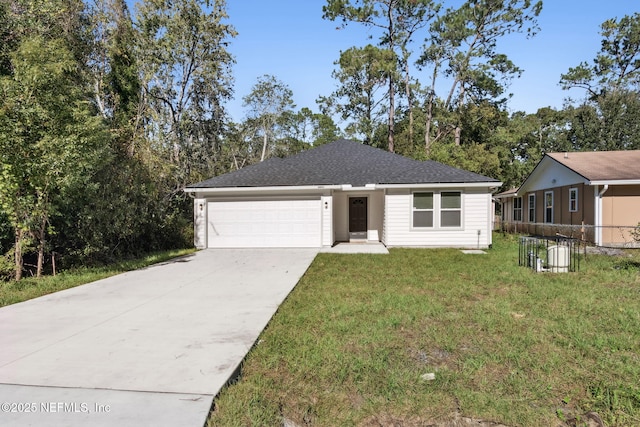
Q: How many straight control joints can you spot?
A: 2